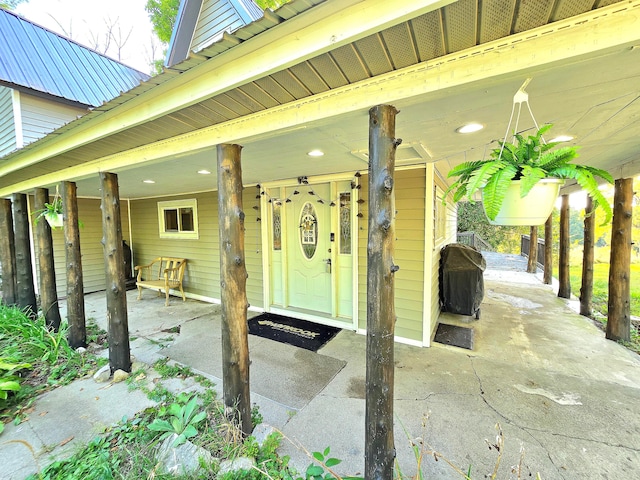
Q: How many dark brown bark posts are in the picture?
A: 12